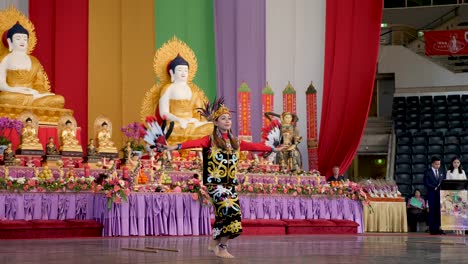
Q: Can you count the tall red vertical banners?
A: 4